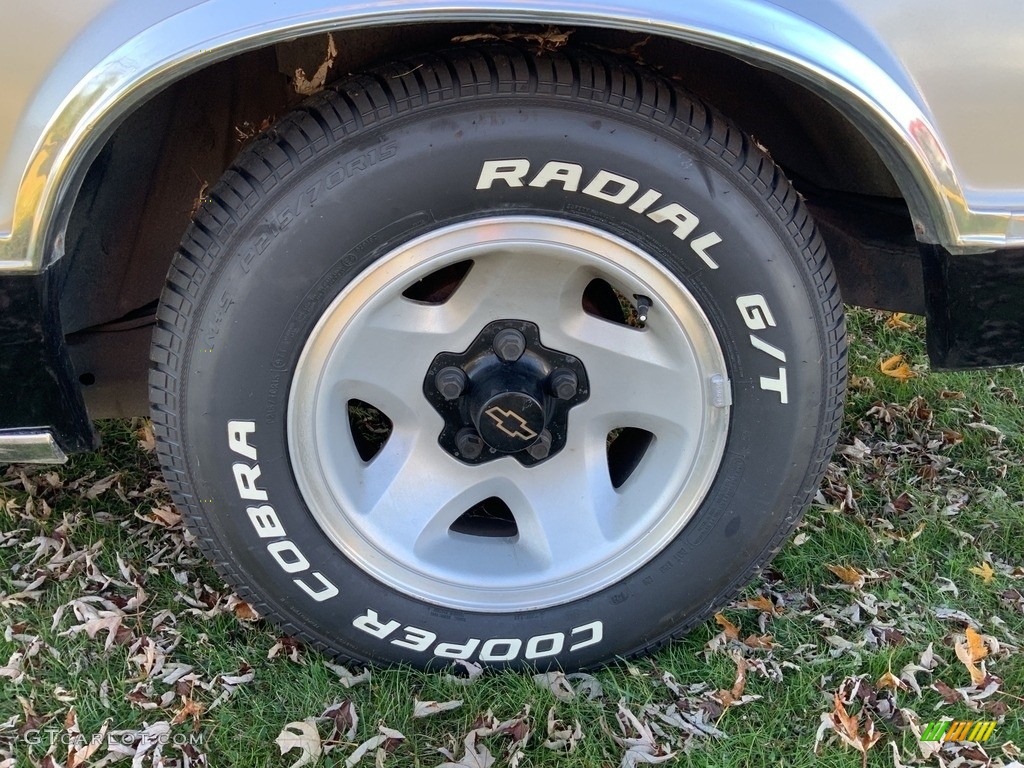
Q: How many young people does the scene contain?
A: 0